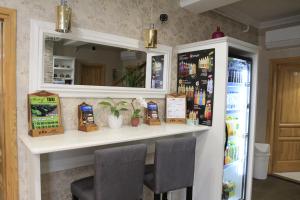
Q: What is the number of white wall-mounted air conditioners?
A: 1